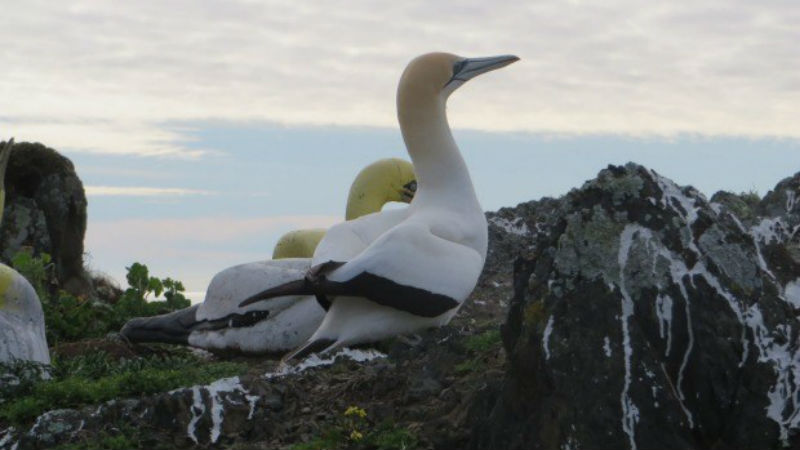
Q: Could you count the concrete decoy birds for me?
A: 3